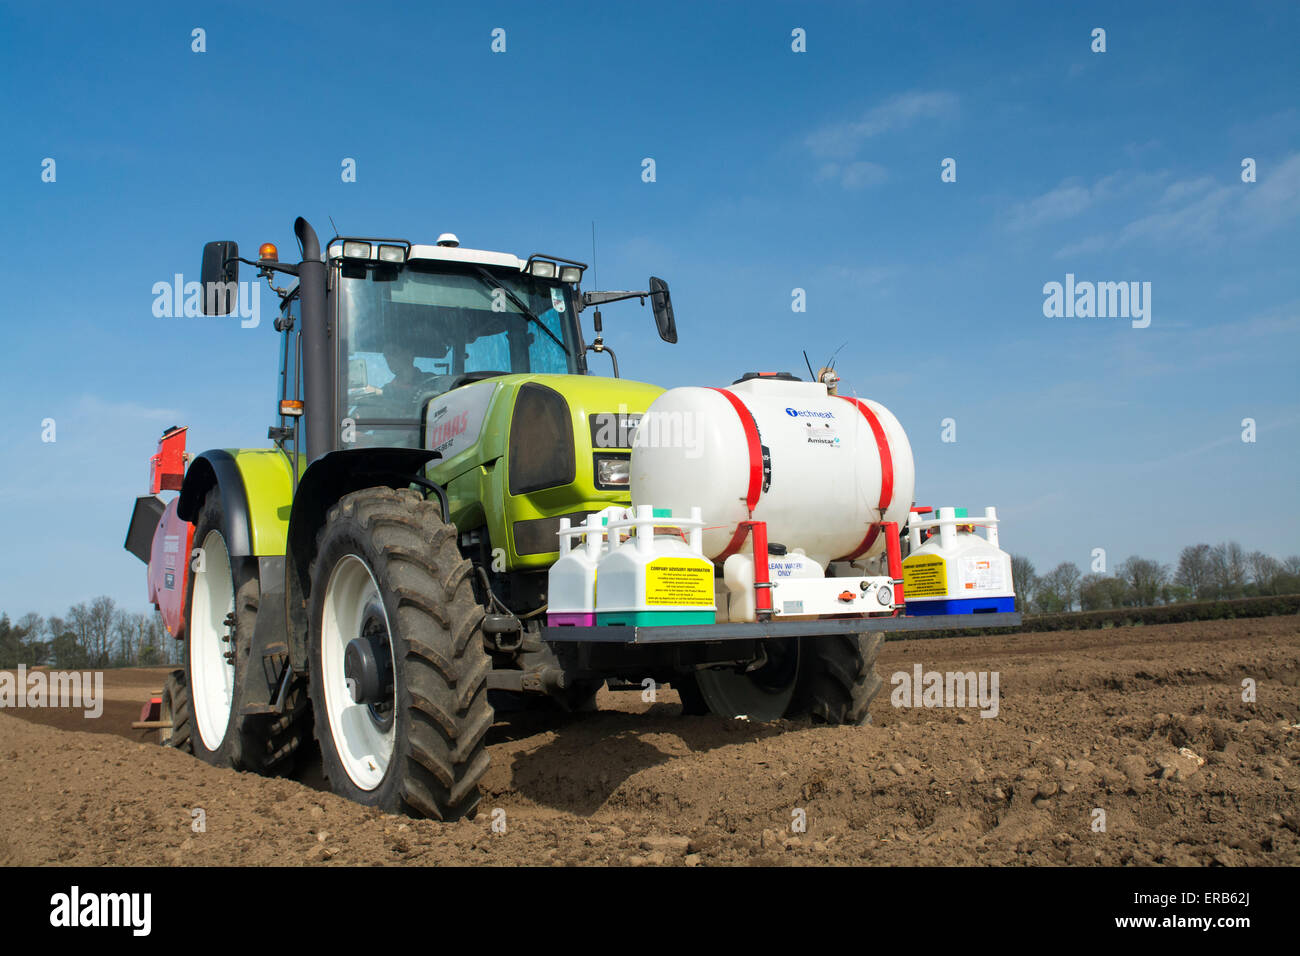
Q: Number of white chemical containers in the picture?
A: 3